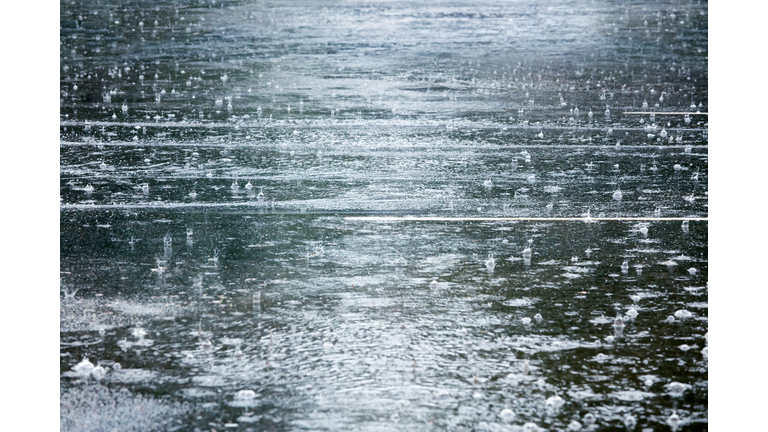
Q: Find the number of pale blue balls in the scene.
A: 0